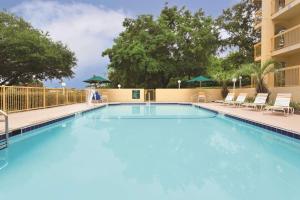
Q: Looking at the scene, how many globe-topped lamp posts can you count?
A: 5